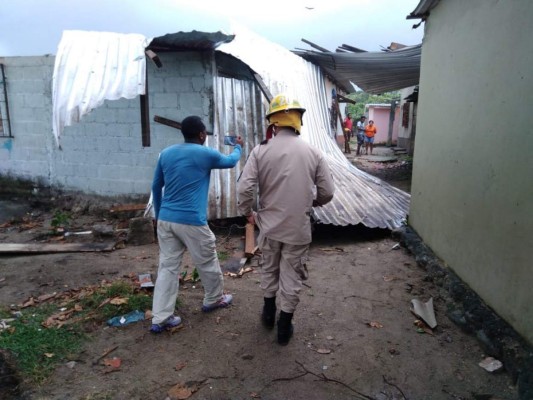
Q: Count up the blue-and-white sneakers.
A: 2